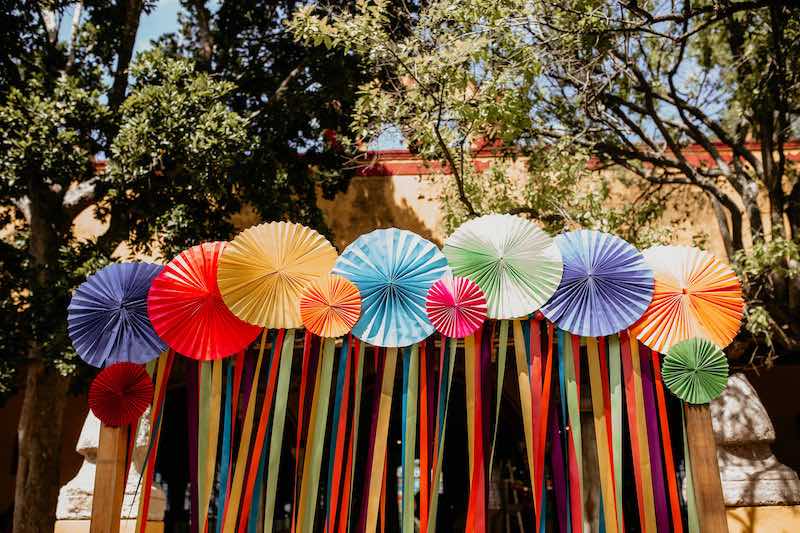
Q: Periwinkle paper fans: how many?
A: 2